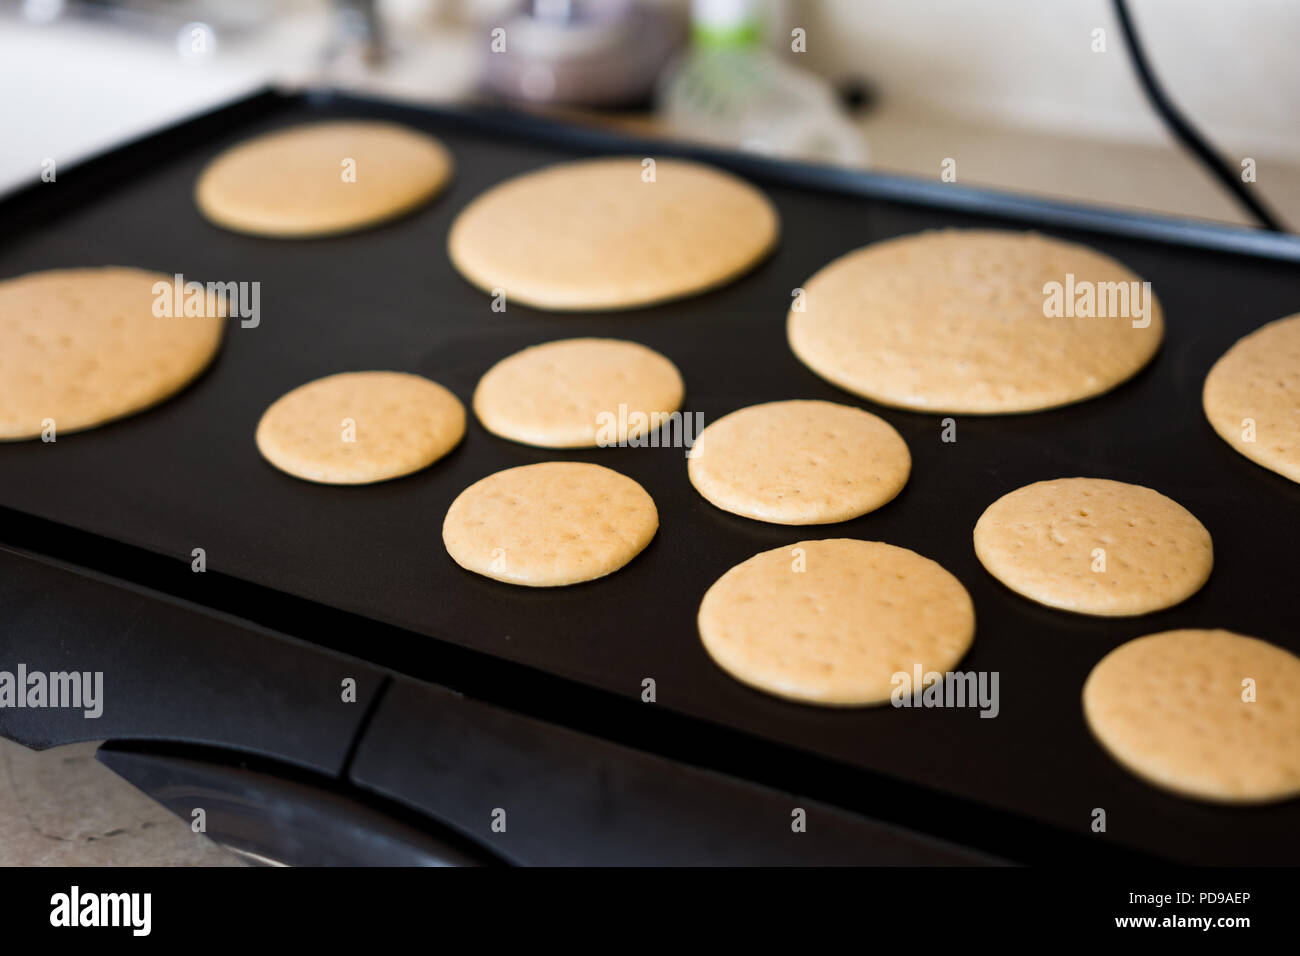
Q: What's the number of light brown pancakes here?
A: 12